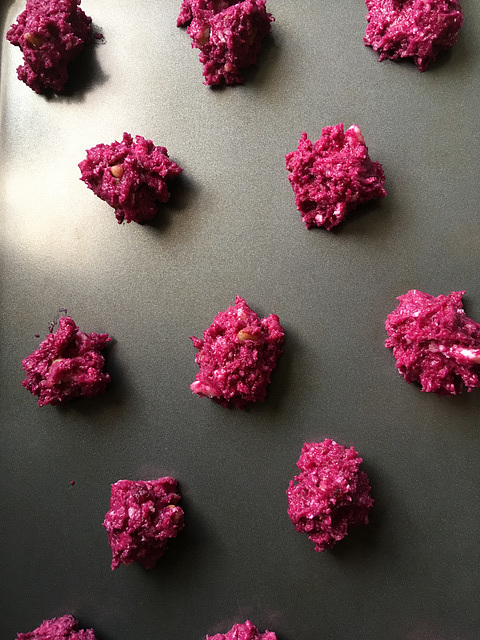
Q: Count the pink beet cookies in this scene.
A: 12